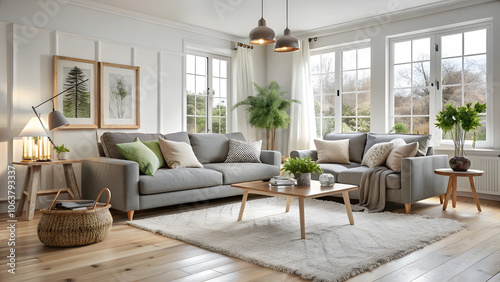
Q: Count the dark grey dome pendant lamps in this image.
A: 2